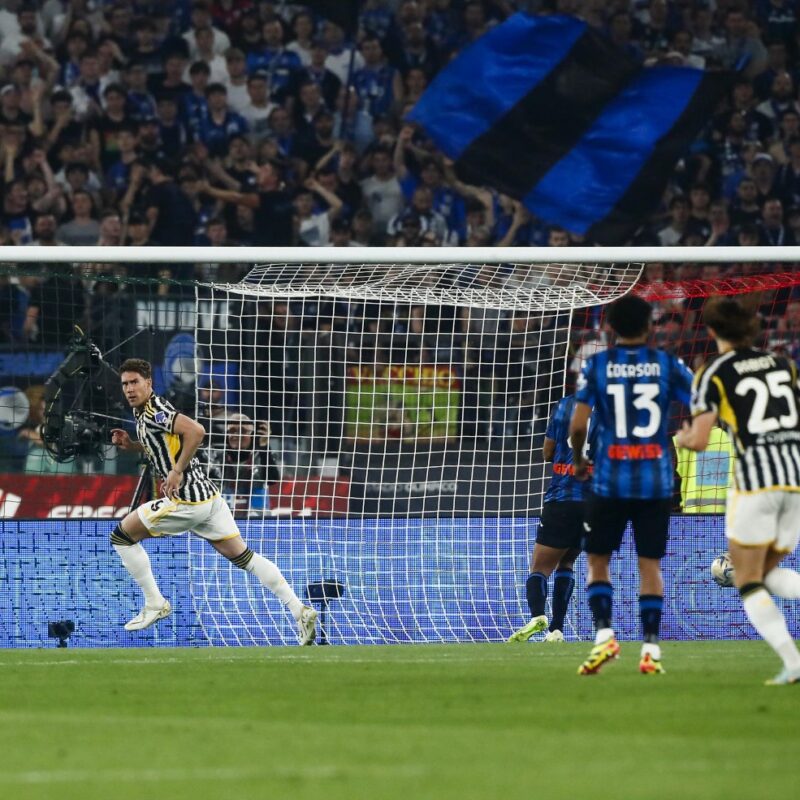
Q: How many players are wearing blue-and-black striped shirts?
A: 2